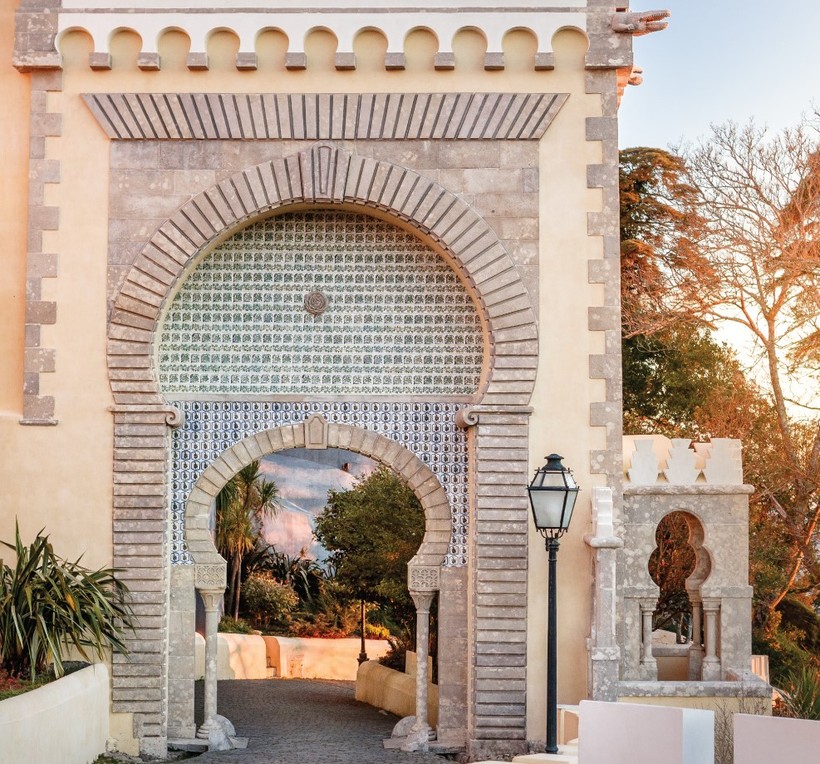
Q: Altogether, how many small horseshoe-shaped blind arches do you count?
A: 11